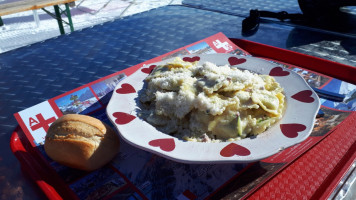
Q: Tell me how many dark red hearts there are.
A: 10